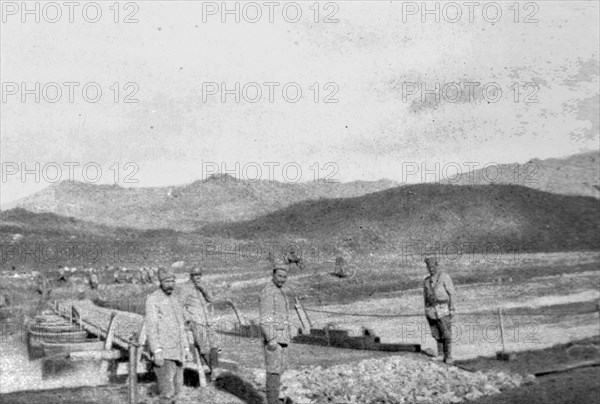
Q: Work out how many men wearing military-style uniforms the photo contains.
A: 4